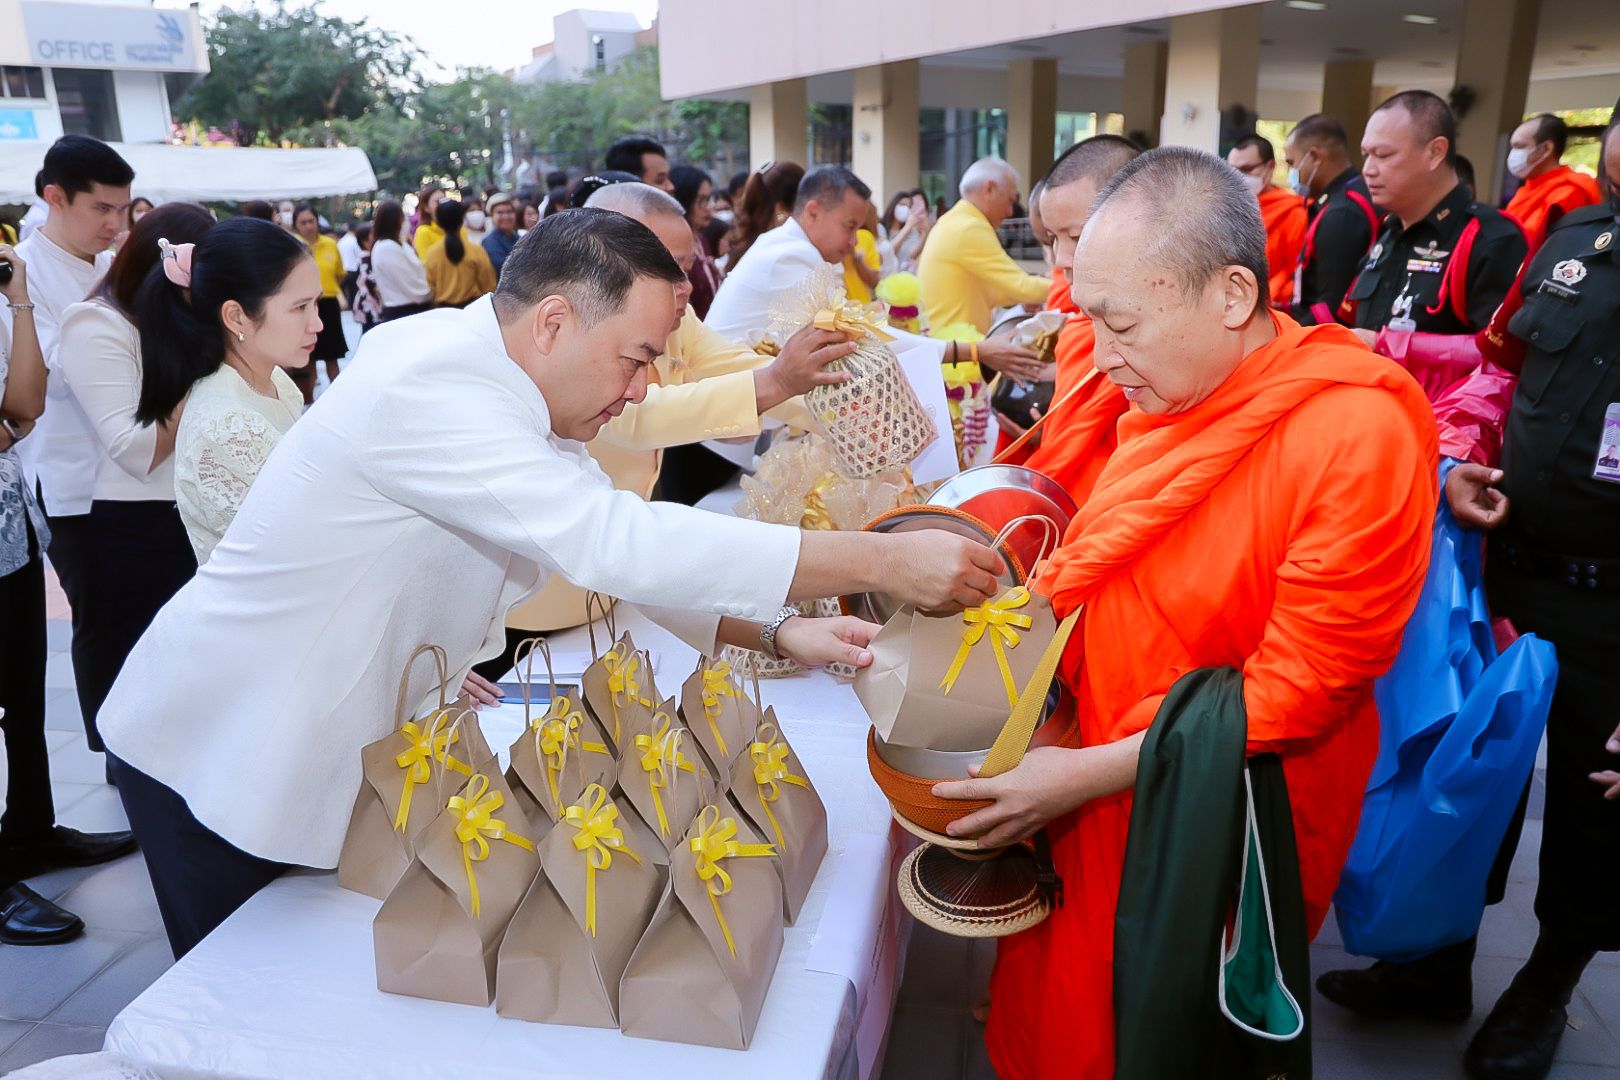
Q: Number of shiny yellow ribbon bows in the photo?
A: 10